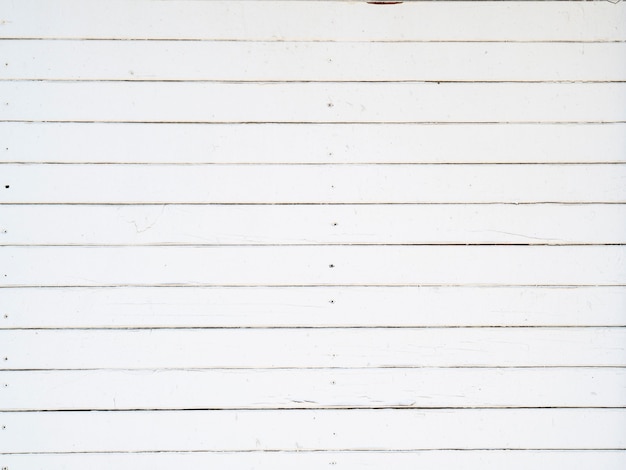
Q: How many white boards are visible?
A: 12